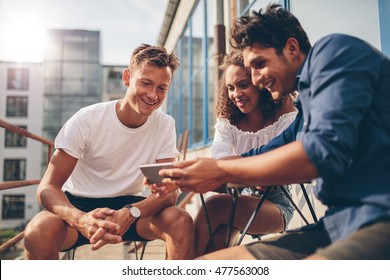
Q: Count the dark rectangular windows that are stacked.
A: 5